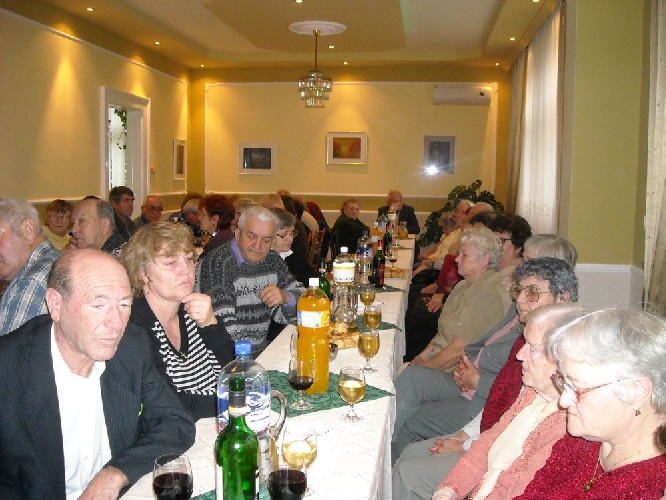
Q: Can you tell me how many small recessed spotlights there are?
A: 9